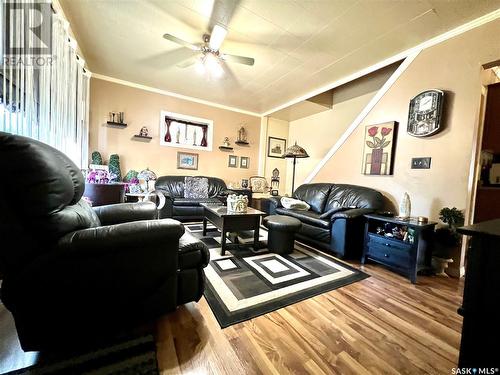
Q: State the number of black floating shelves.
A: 4